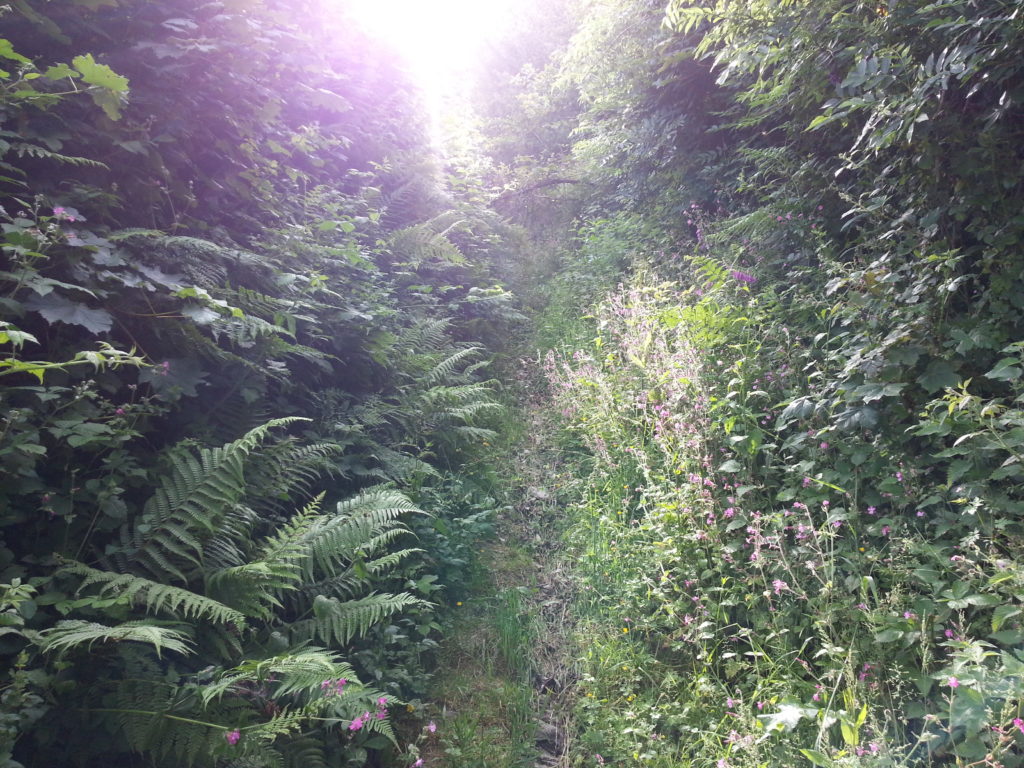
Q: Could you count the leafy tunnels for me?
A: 1